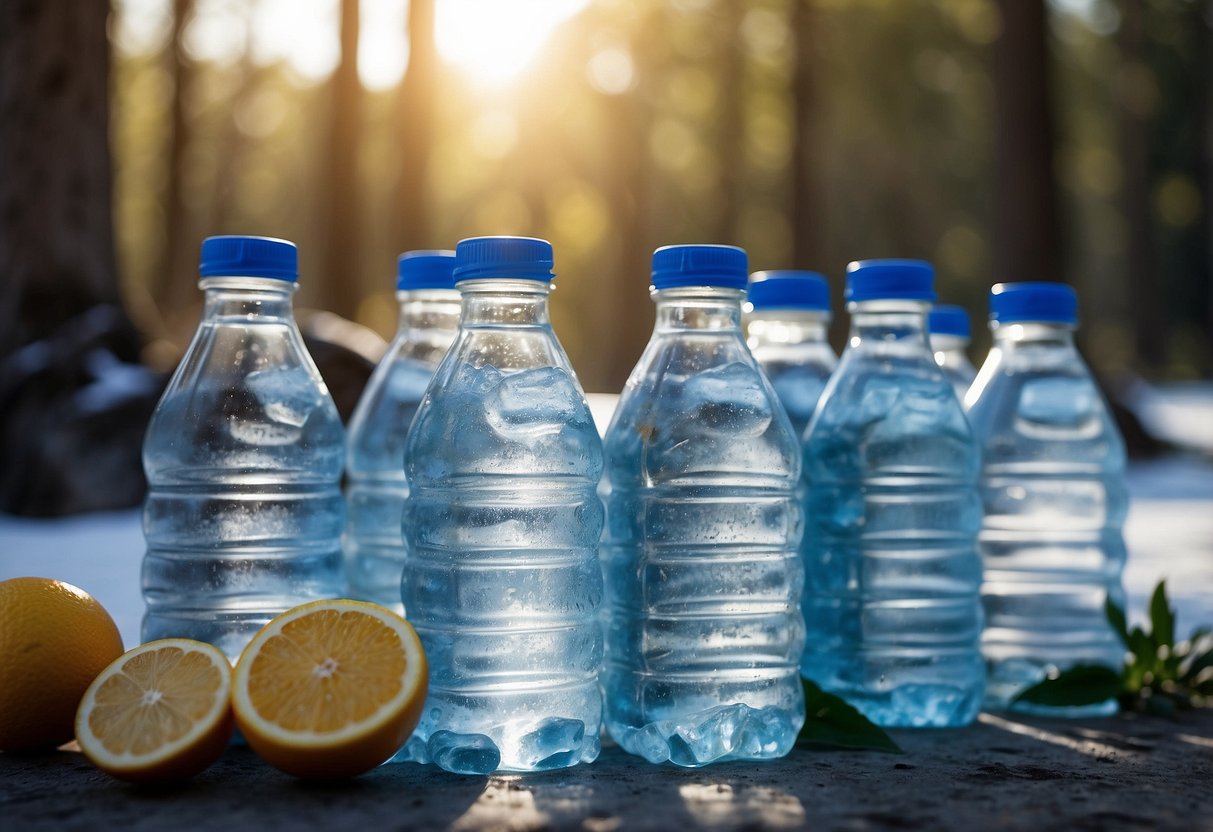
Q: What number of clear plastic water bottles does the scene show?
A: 8